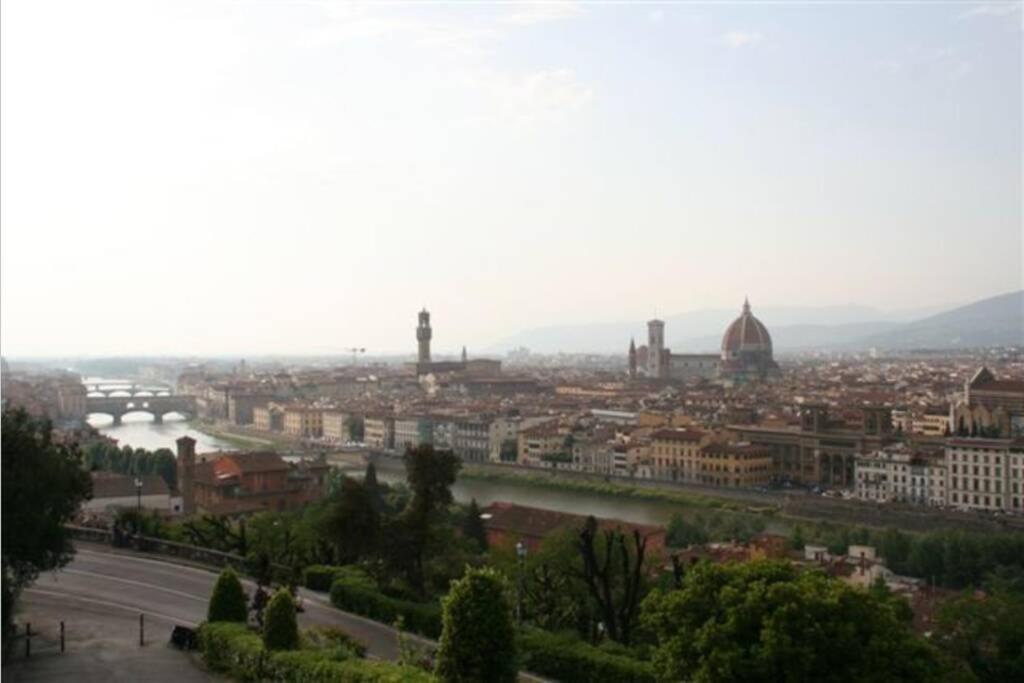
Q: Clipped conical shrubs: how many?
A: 3